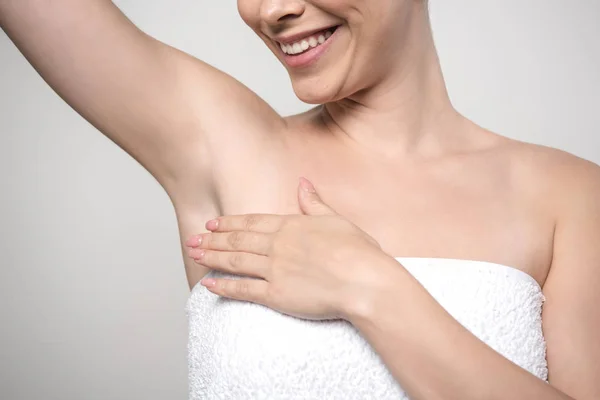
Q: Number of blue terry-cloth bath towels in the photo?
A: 0